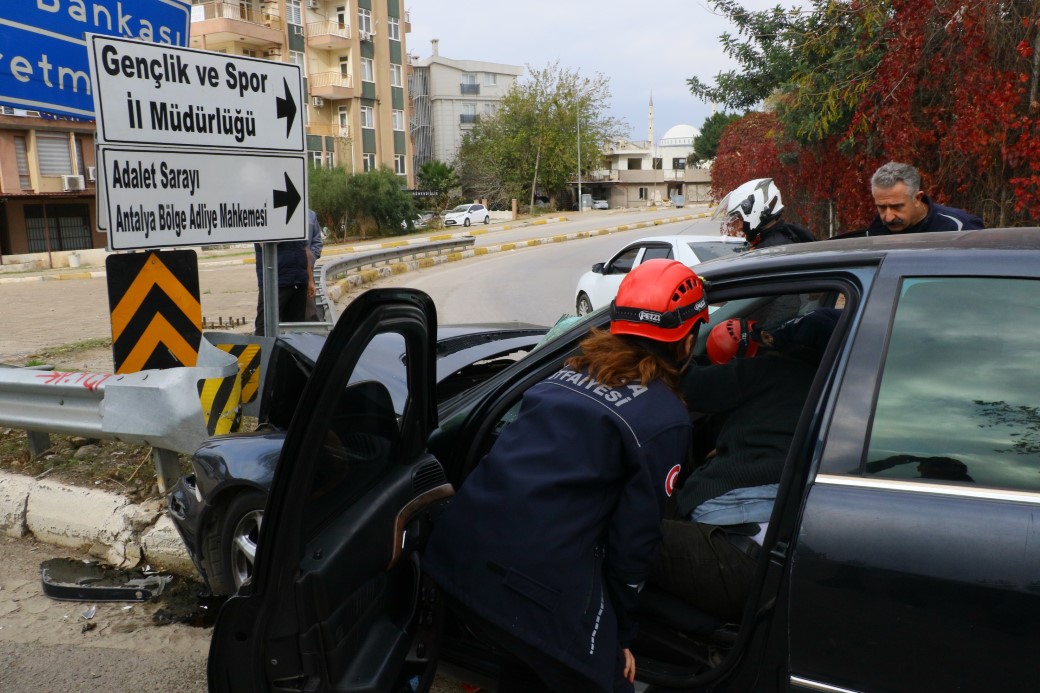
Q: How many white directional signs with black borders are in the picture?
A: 2